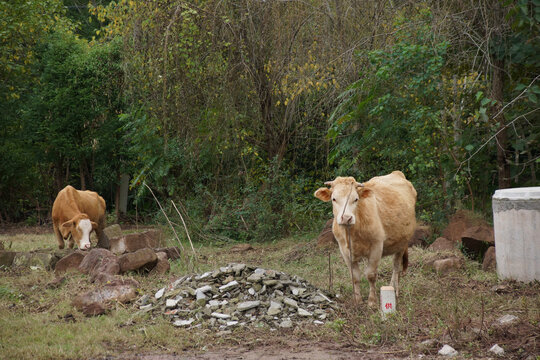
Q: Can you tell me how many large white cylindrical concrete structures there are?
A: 1